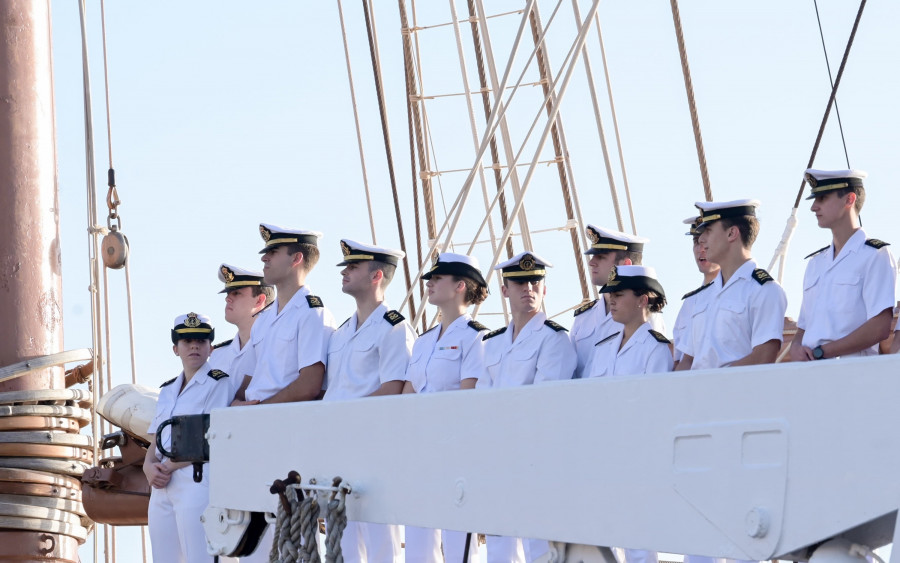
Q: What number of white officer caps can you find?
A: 11